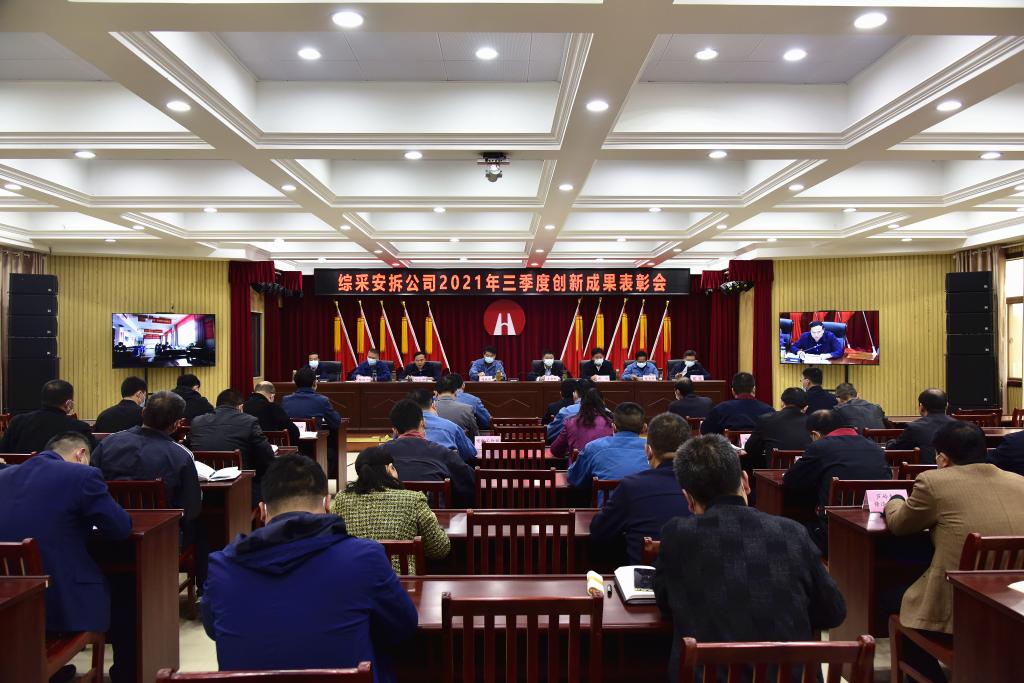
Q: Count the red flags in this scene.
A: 10